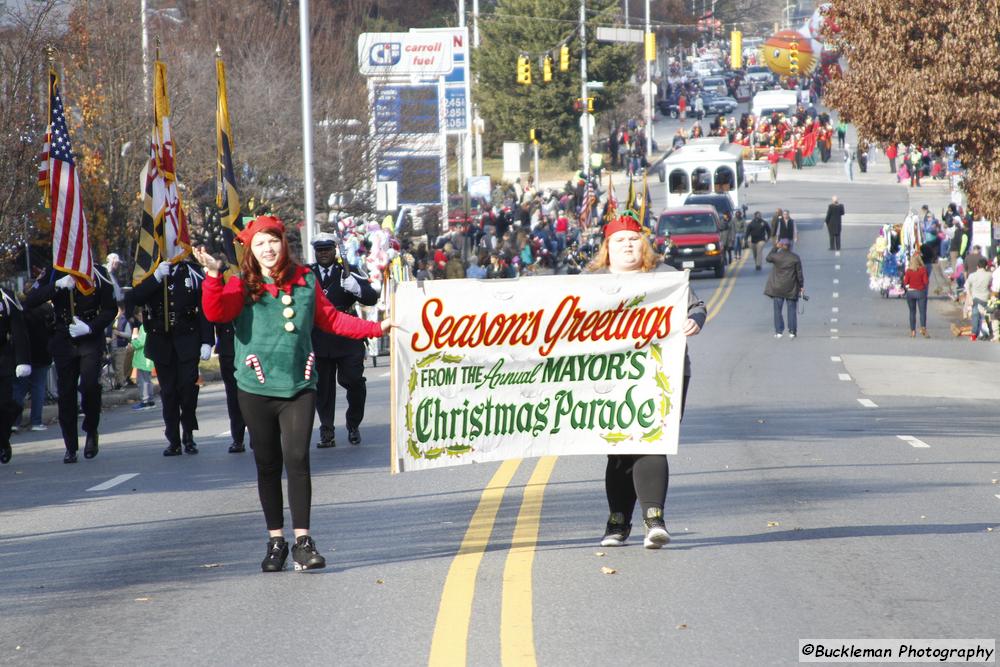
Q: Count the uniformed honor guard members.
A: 5